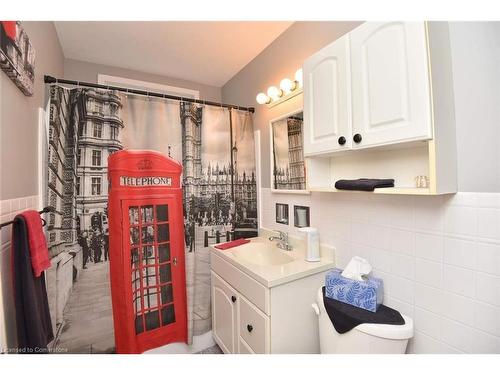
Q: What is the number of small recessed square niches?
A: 2